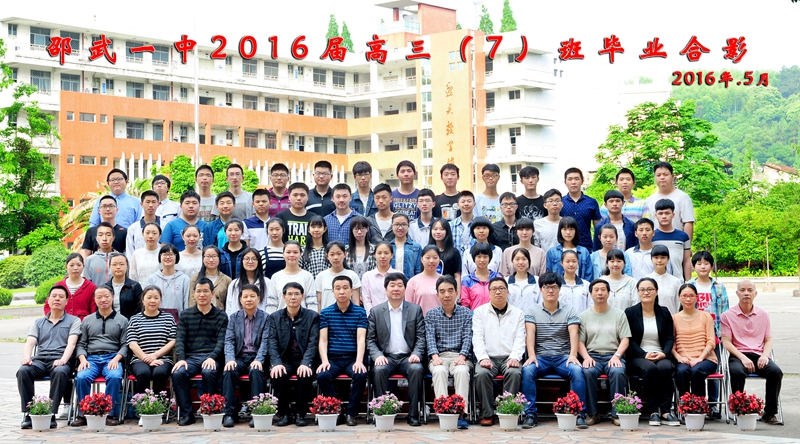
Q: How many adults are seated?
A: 15